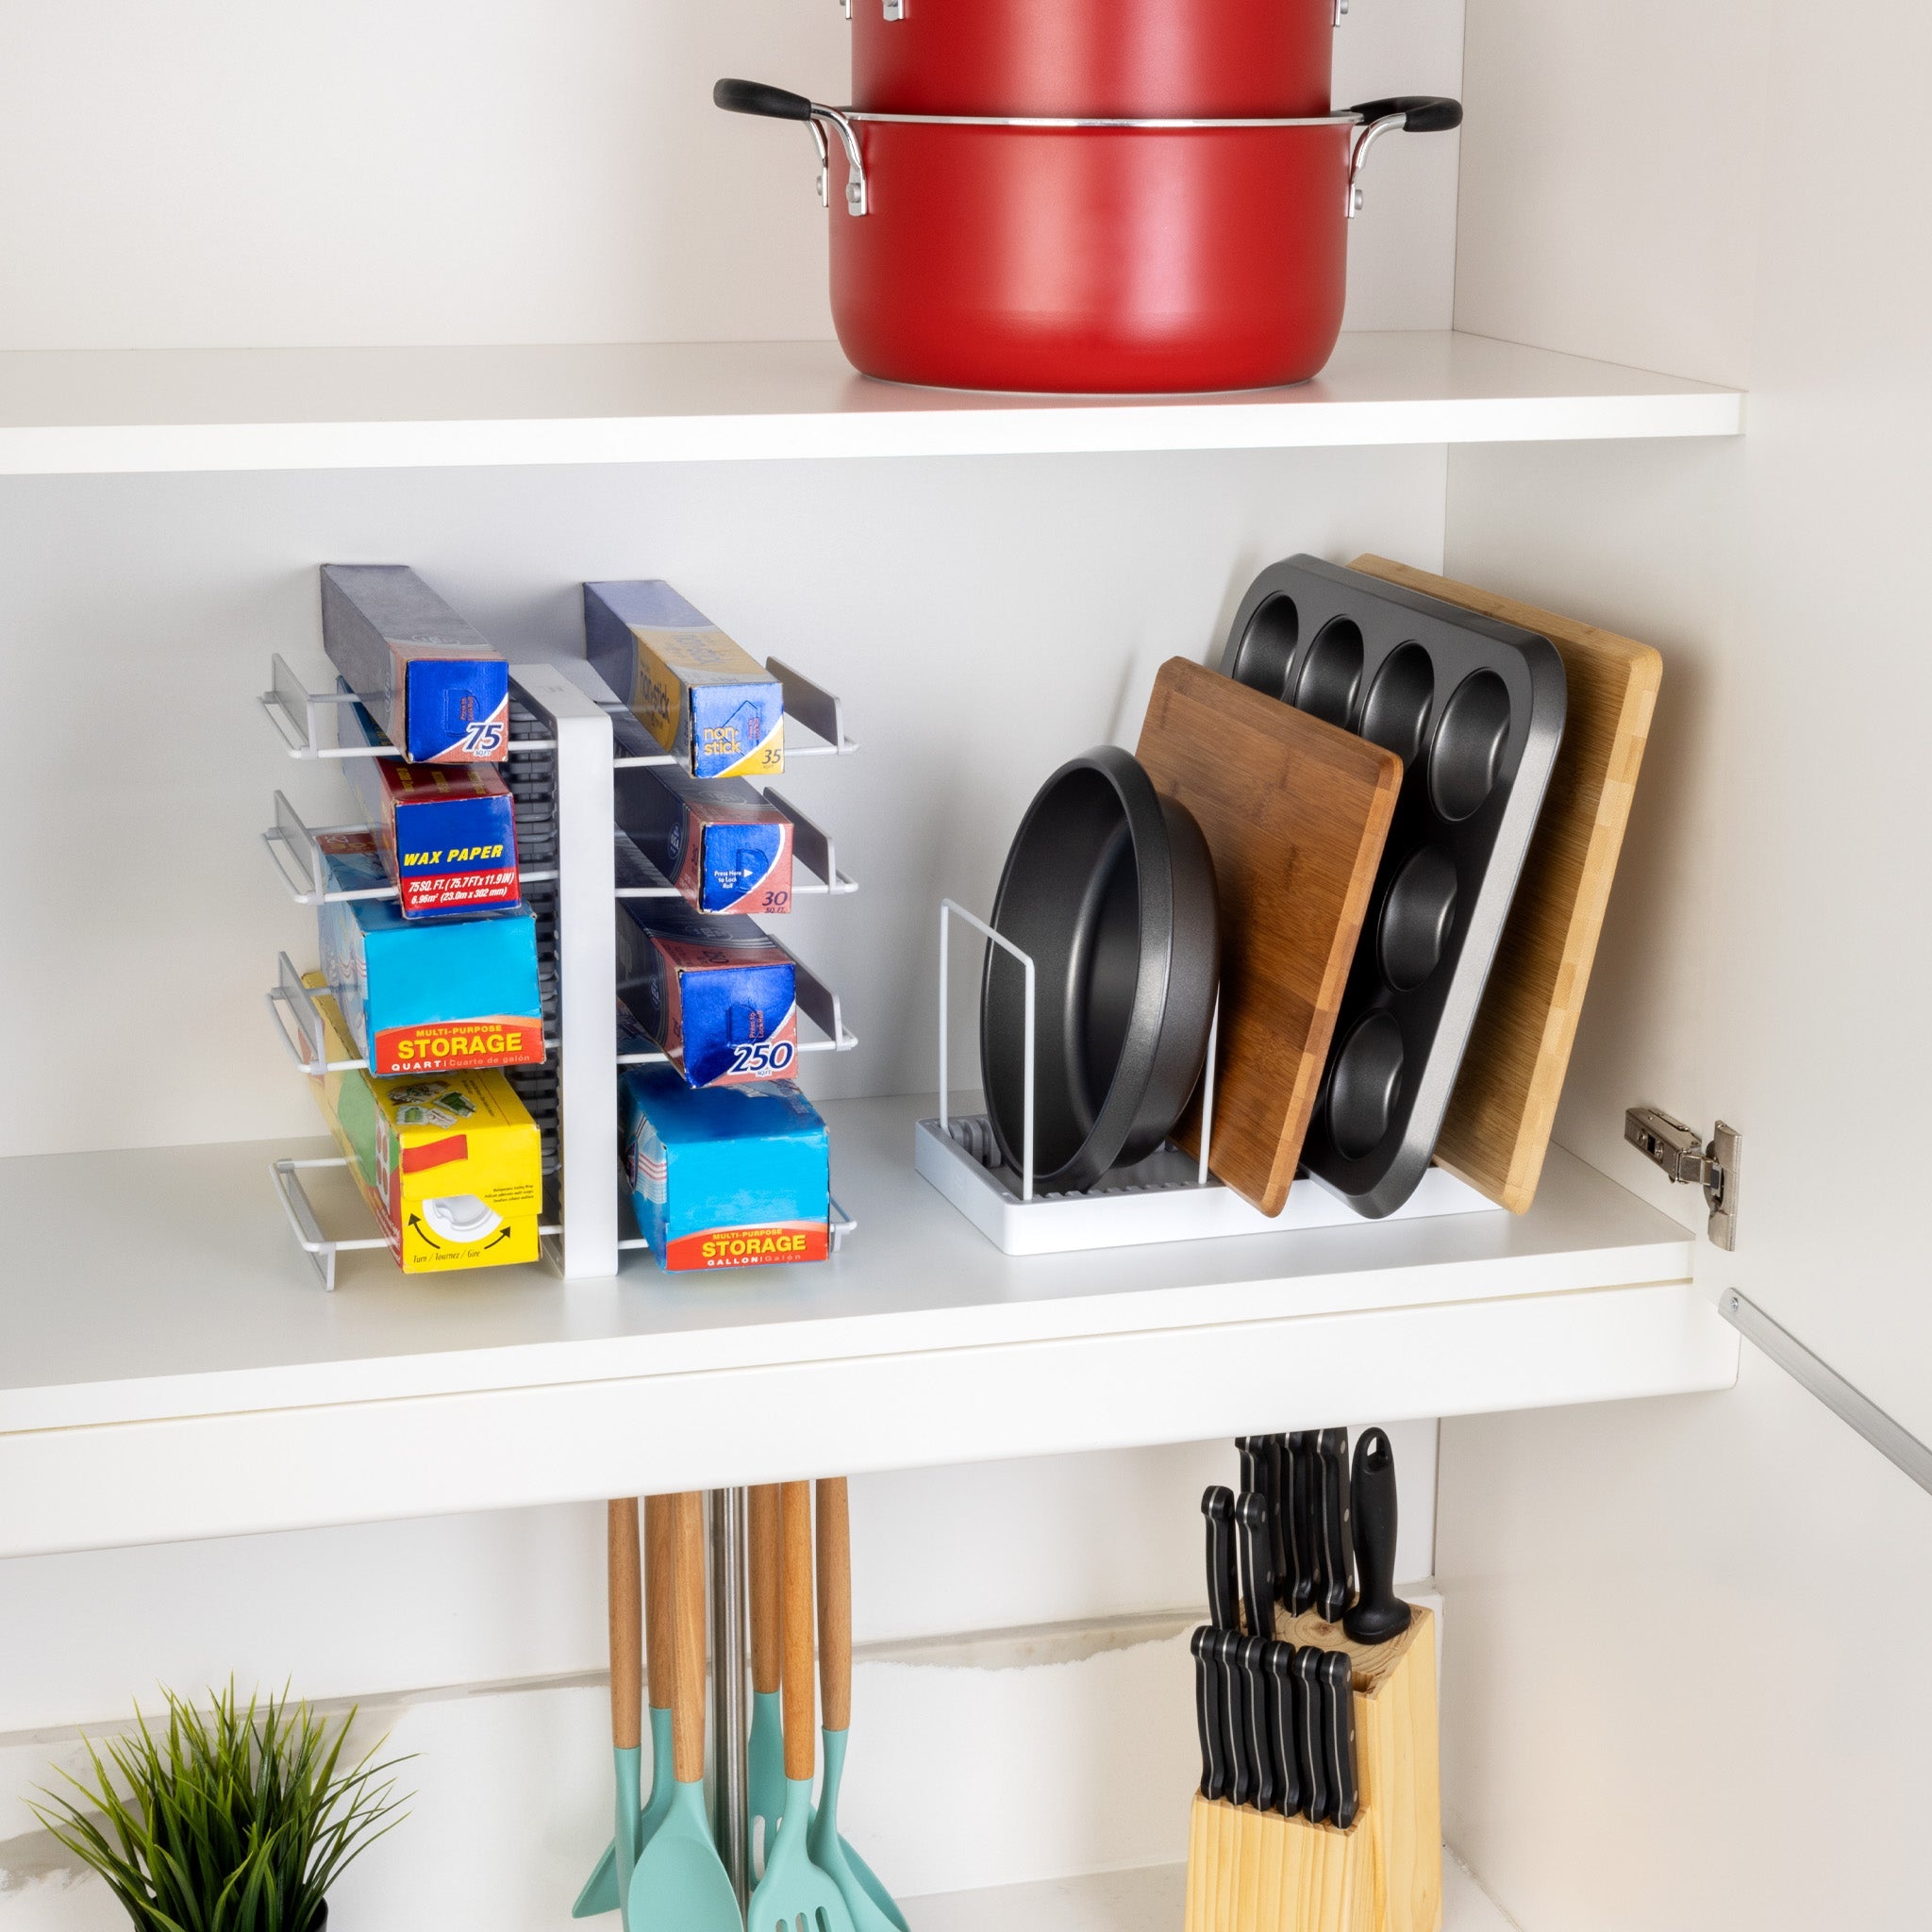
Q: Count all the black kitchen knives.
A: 11